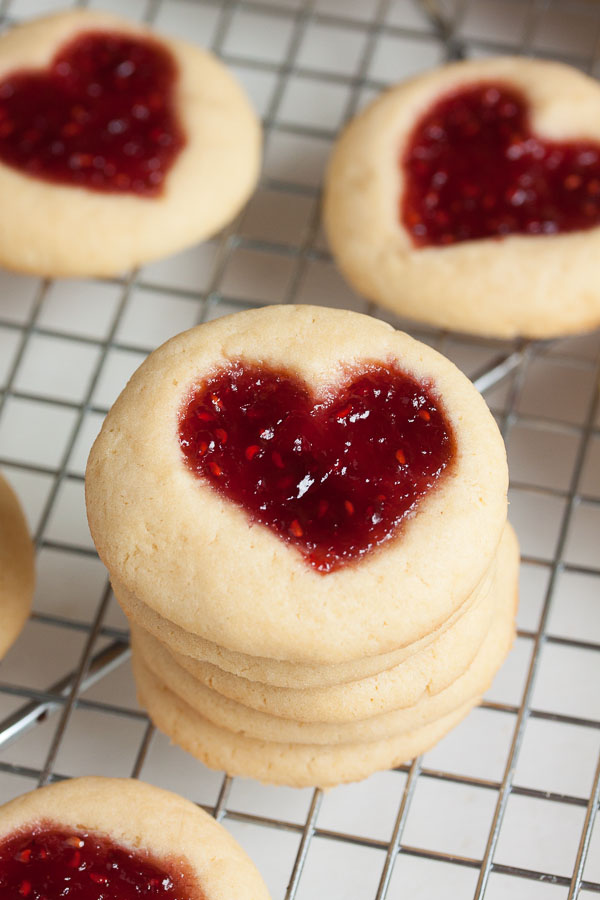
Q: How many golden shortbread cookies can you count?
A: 9